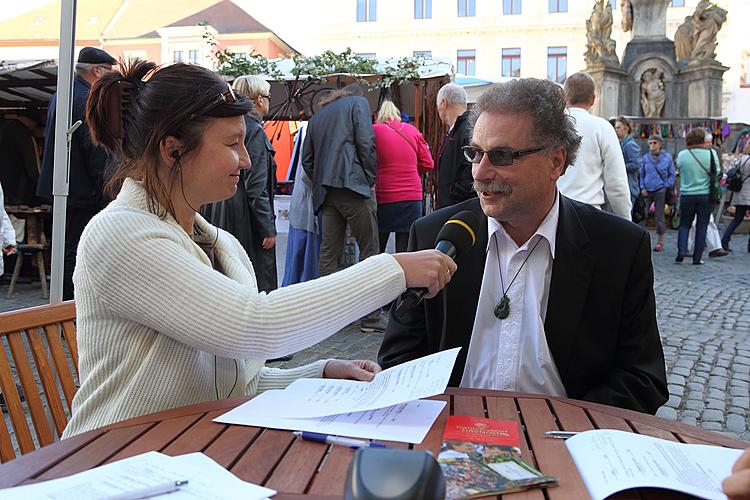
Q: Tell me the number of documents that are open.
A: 3